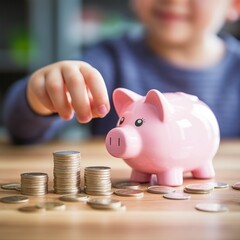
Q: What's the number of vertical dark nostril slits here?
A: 2